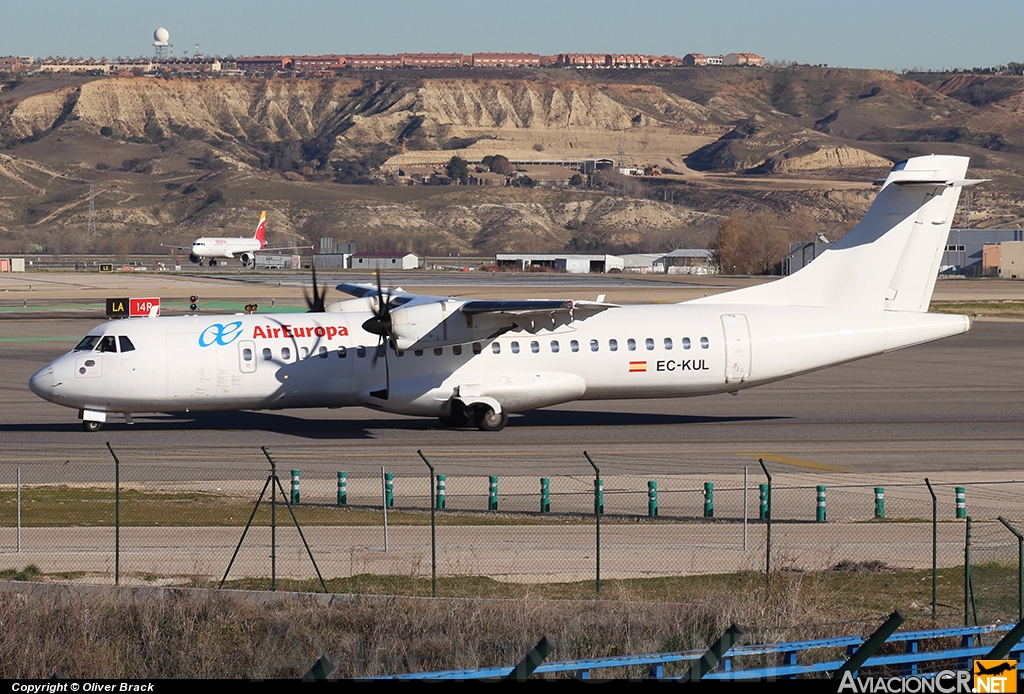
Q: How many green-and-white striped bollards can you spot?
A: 13